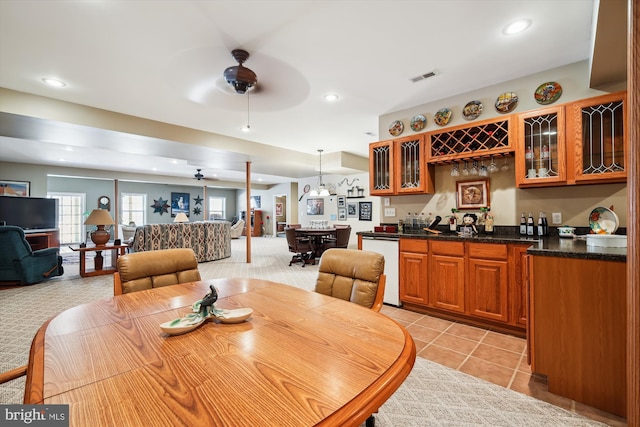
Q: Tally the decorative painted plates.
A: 6